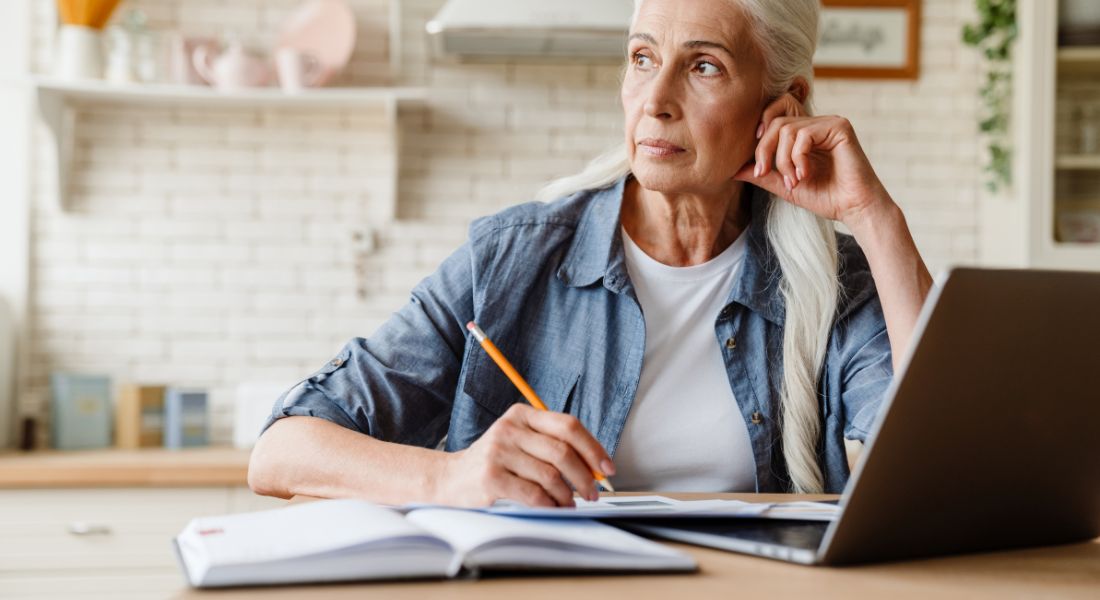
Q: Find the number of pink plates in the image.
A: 1